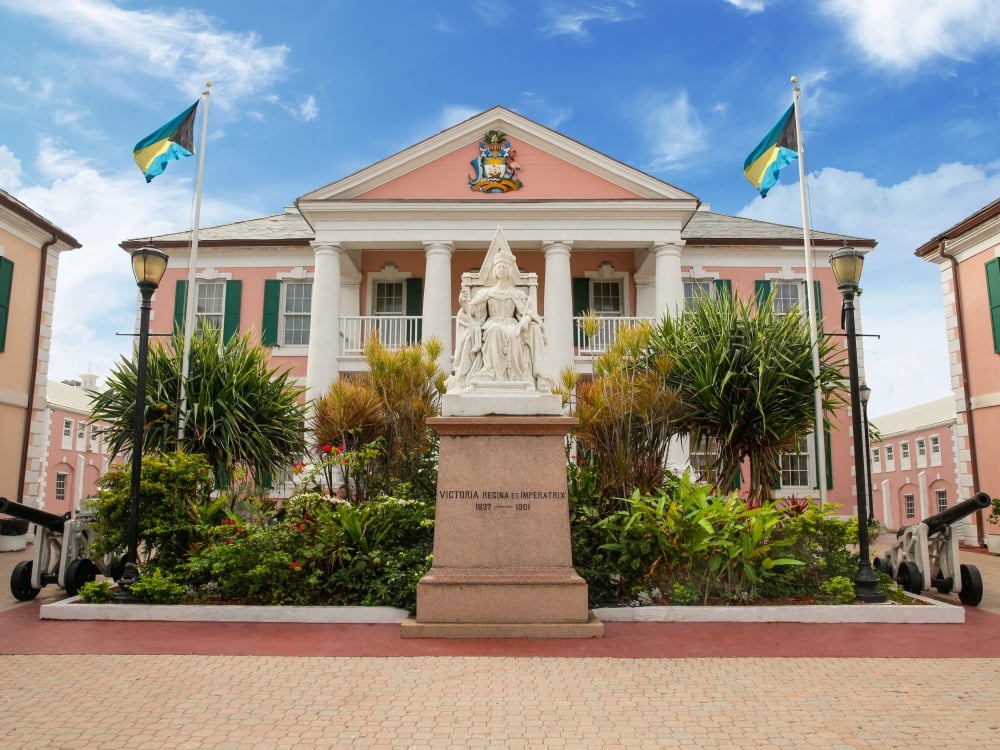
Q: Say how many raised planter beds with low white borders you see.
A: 2